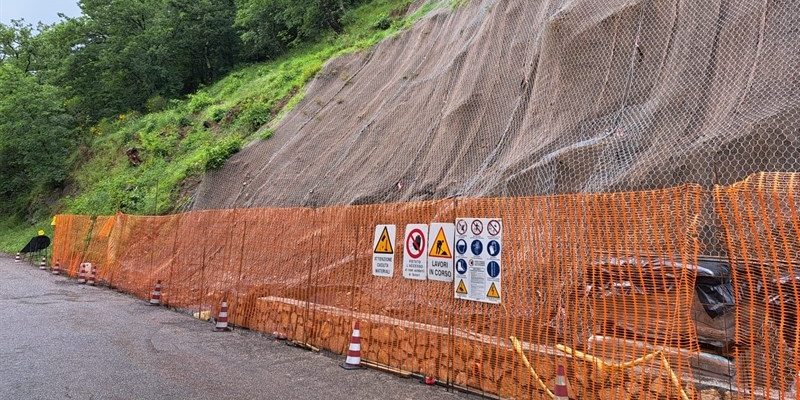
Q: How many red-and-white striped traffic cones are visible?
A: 9